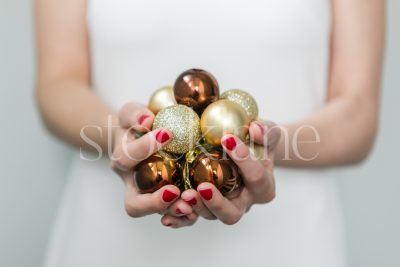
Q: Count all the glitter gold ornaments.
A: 2